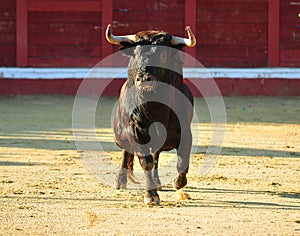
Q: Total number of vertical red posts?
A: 4